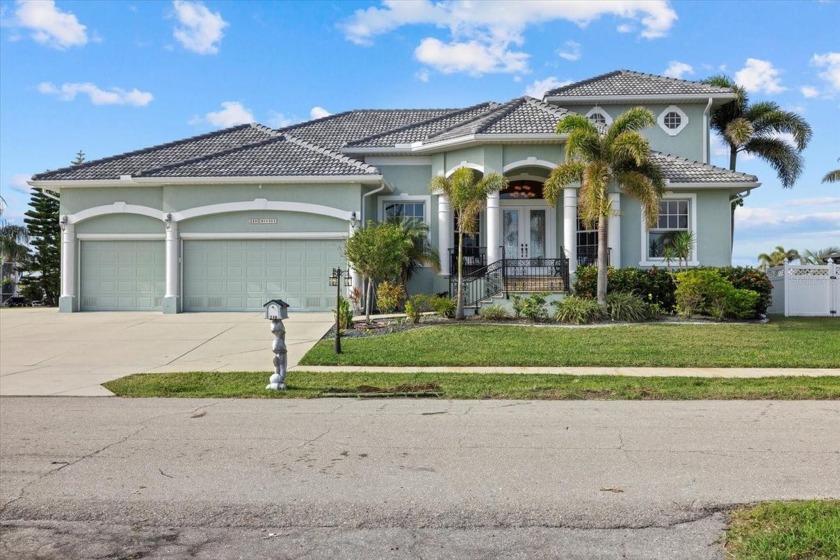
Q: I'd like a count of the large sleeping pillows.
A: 0